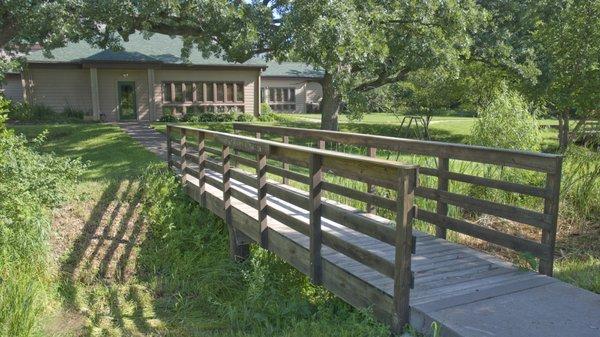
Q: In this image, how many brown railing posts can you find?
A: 14